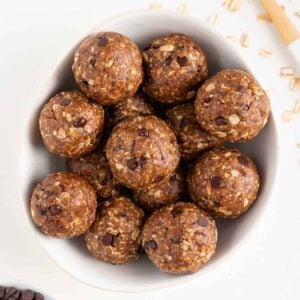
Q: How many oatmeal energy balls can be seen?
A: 13